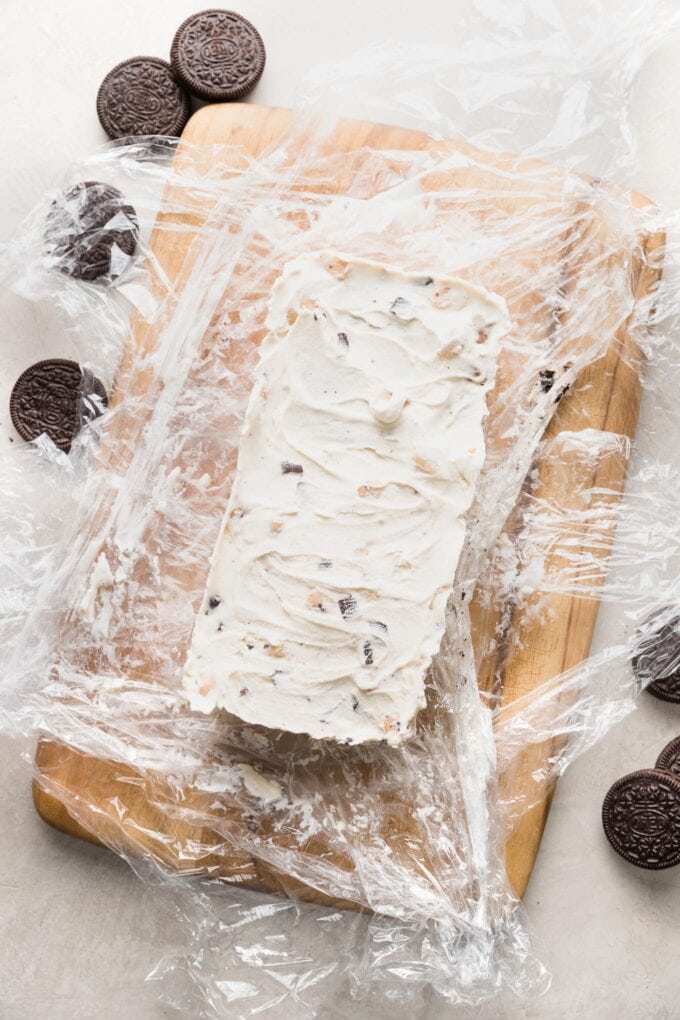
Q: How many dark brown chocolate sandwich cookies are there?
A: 7